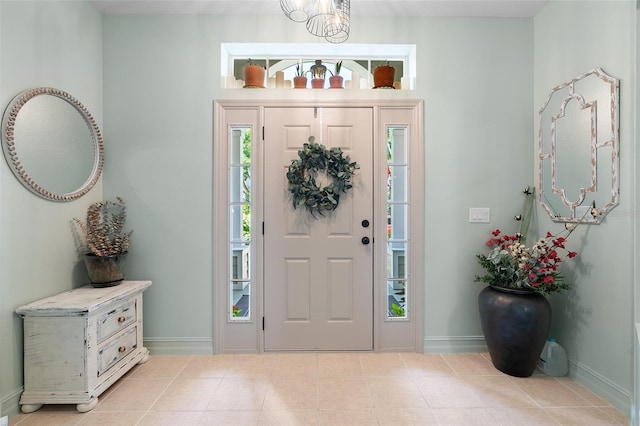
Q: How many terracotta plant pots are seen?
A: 5